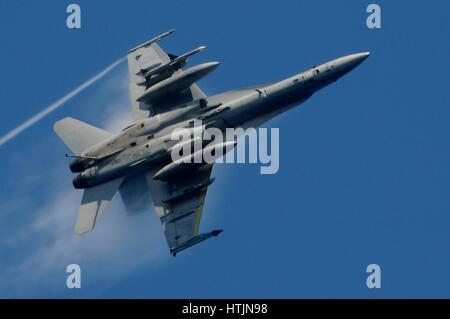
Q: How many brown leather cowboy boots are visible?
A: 0